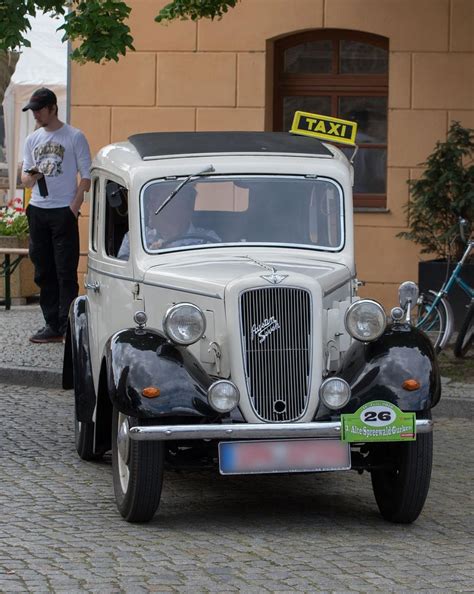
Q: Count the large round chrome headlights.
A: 2